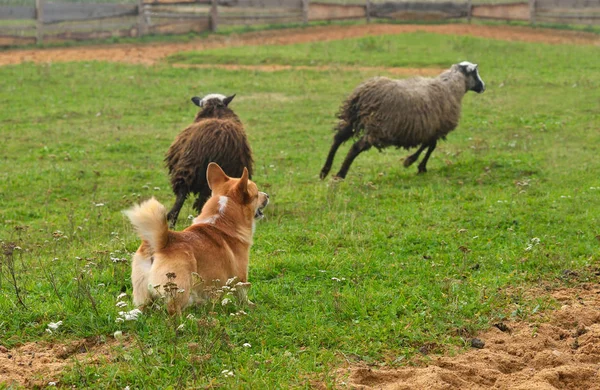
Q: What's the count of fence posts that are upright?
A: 7